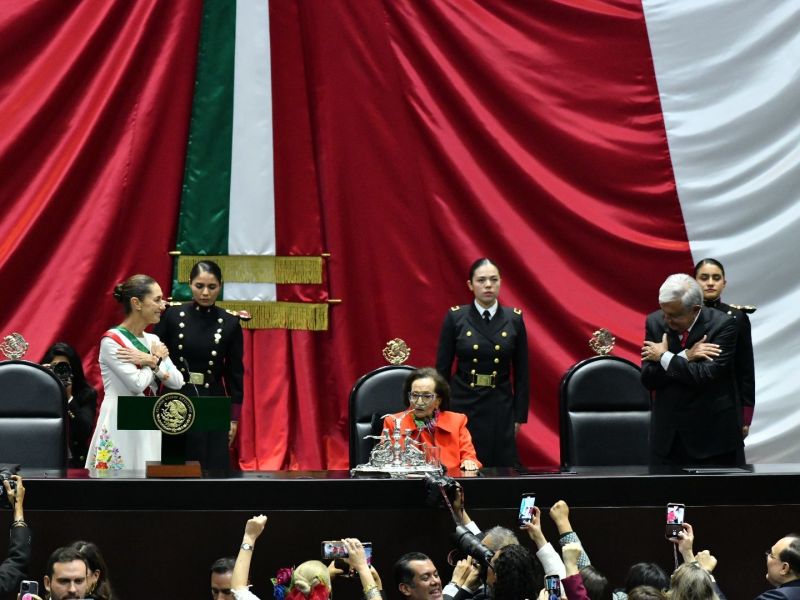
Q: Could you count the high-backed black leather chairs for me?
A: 3